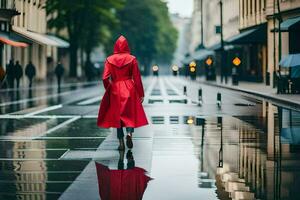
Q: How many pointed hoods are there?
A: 1